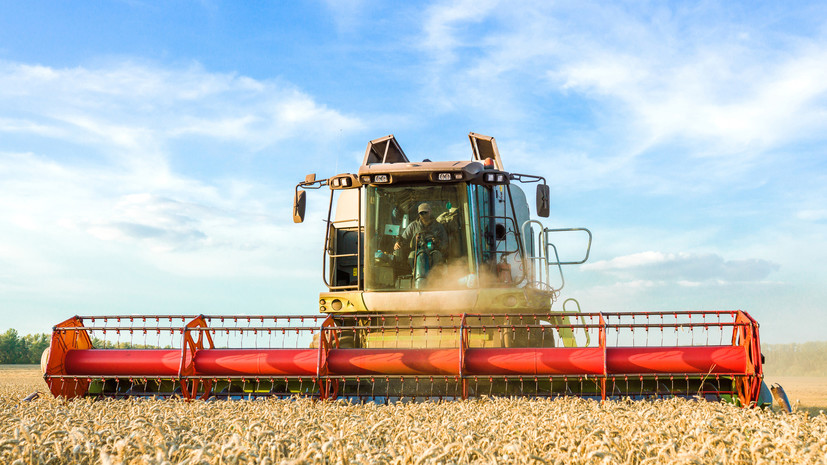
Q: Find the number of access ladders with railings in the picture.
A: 1